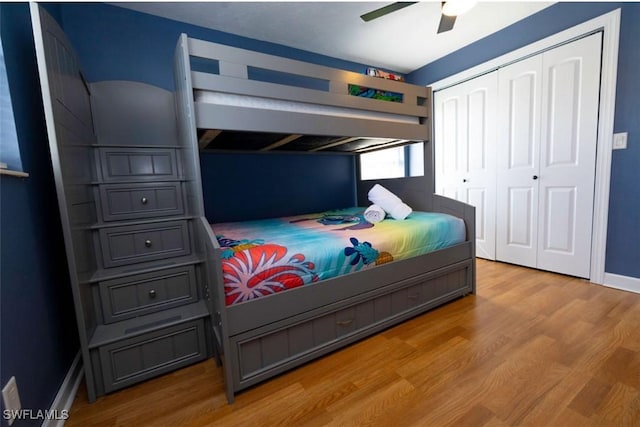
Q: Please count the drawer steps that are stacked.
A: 5